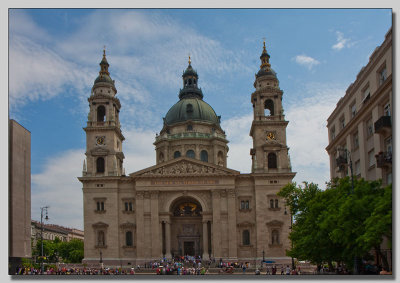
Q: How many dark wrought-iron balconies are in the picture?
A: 3